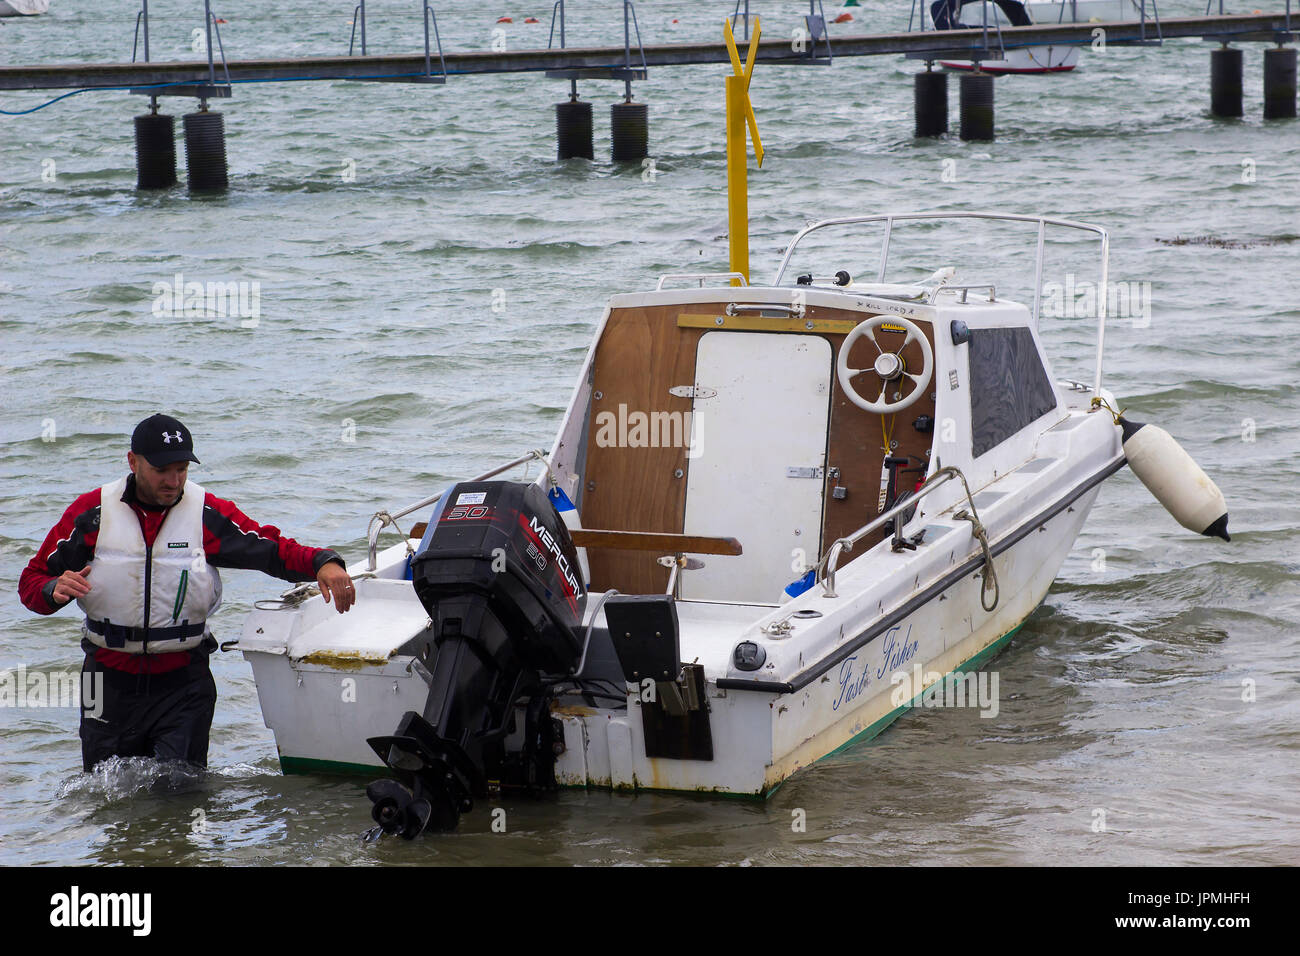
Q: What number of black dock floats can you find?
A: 8